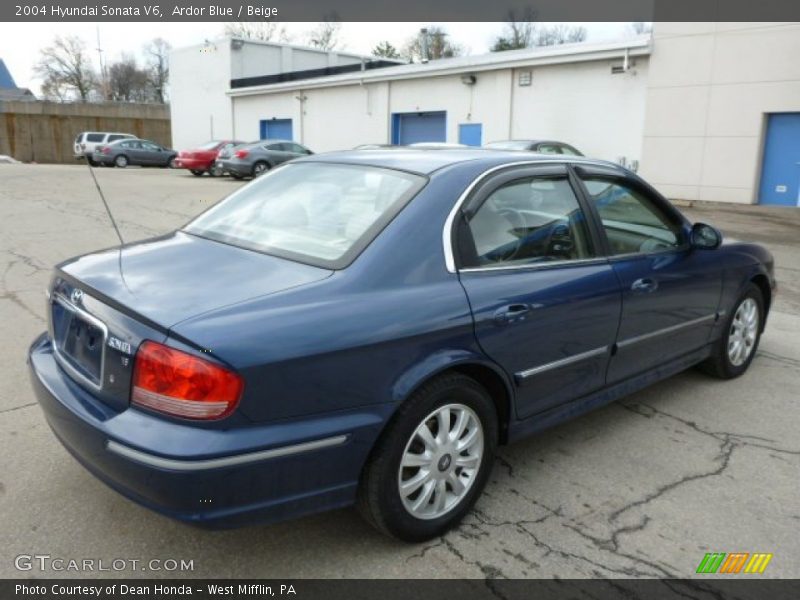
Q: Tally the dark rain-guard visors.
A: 2